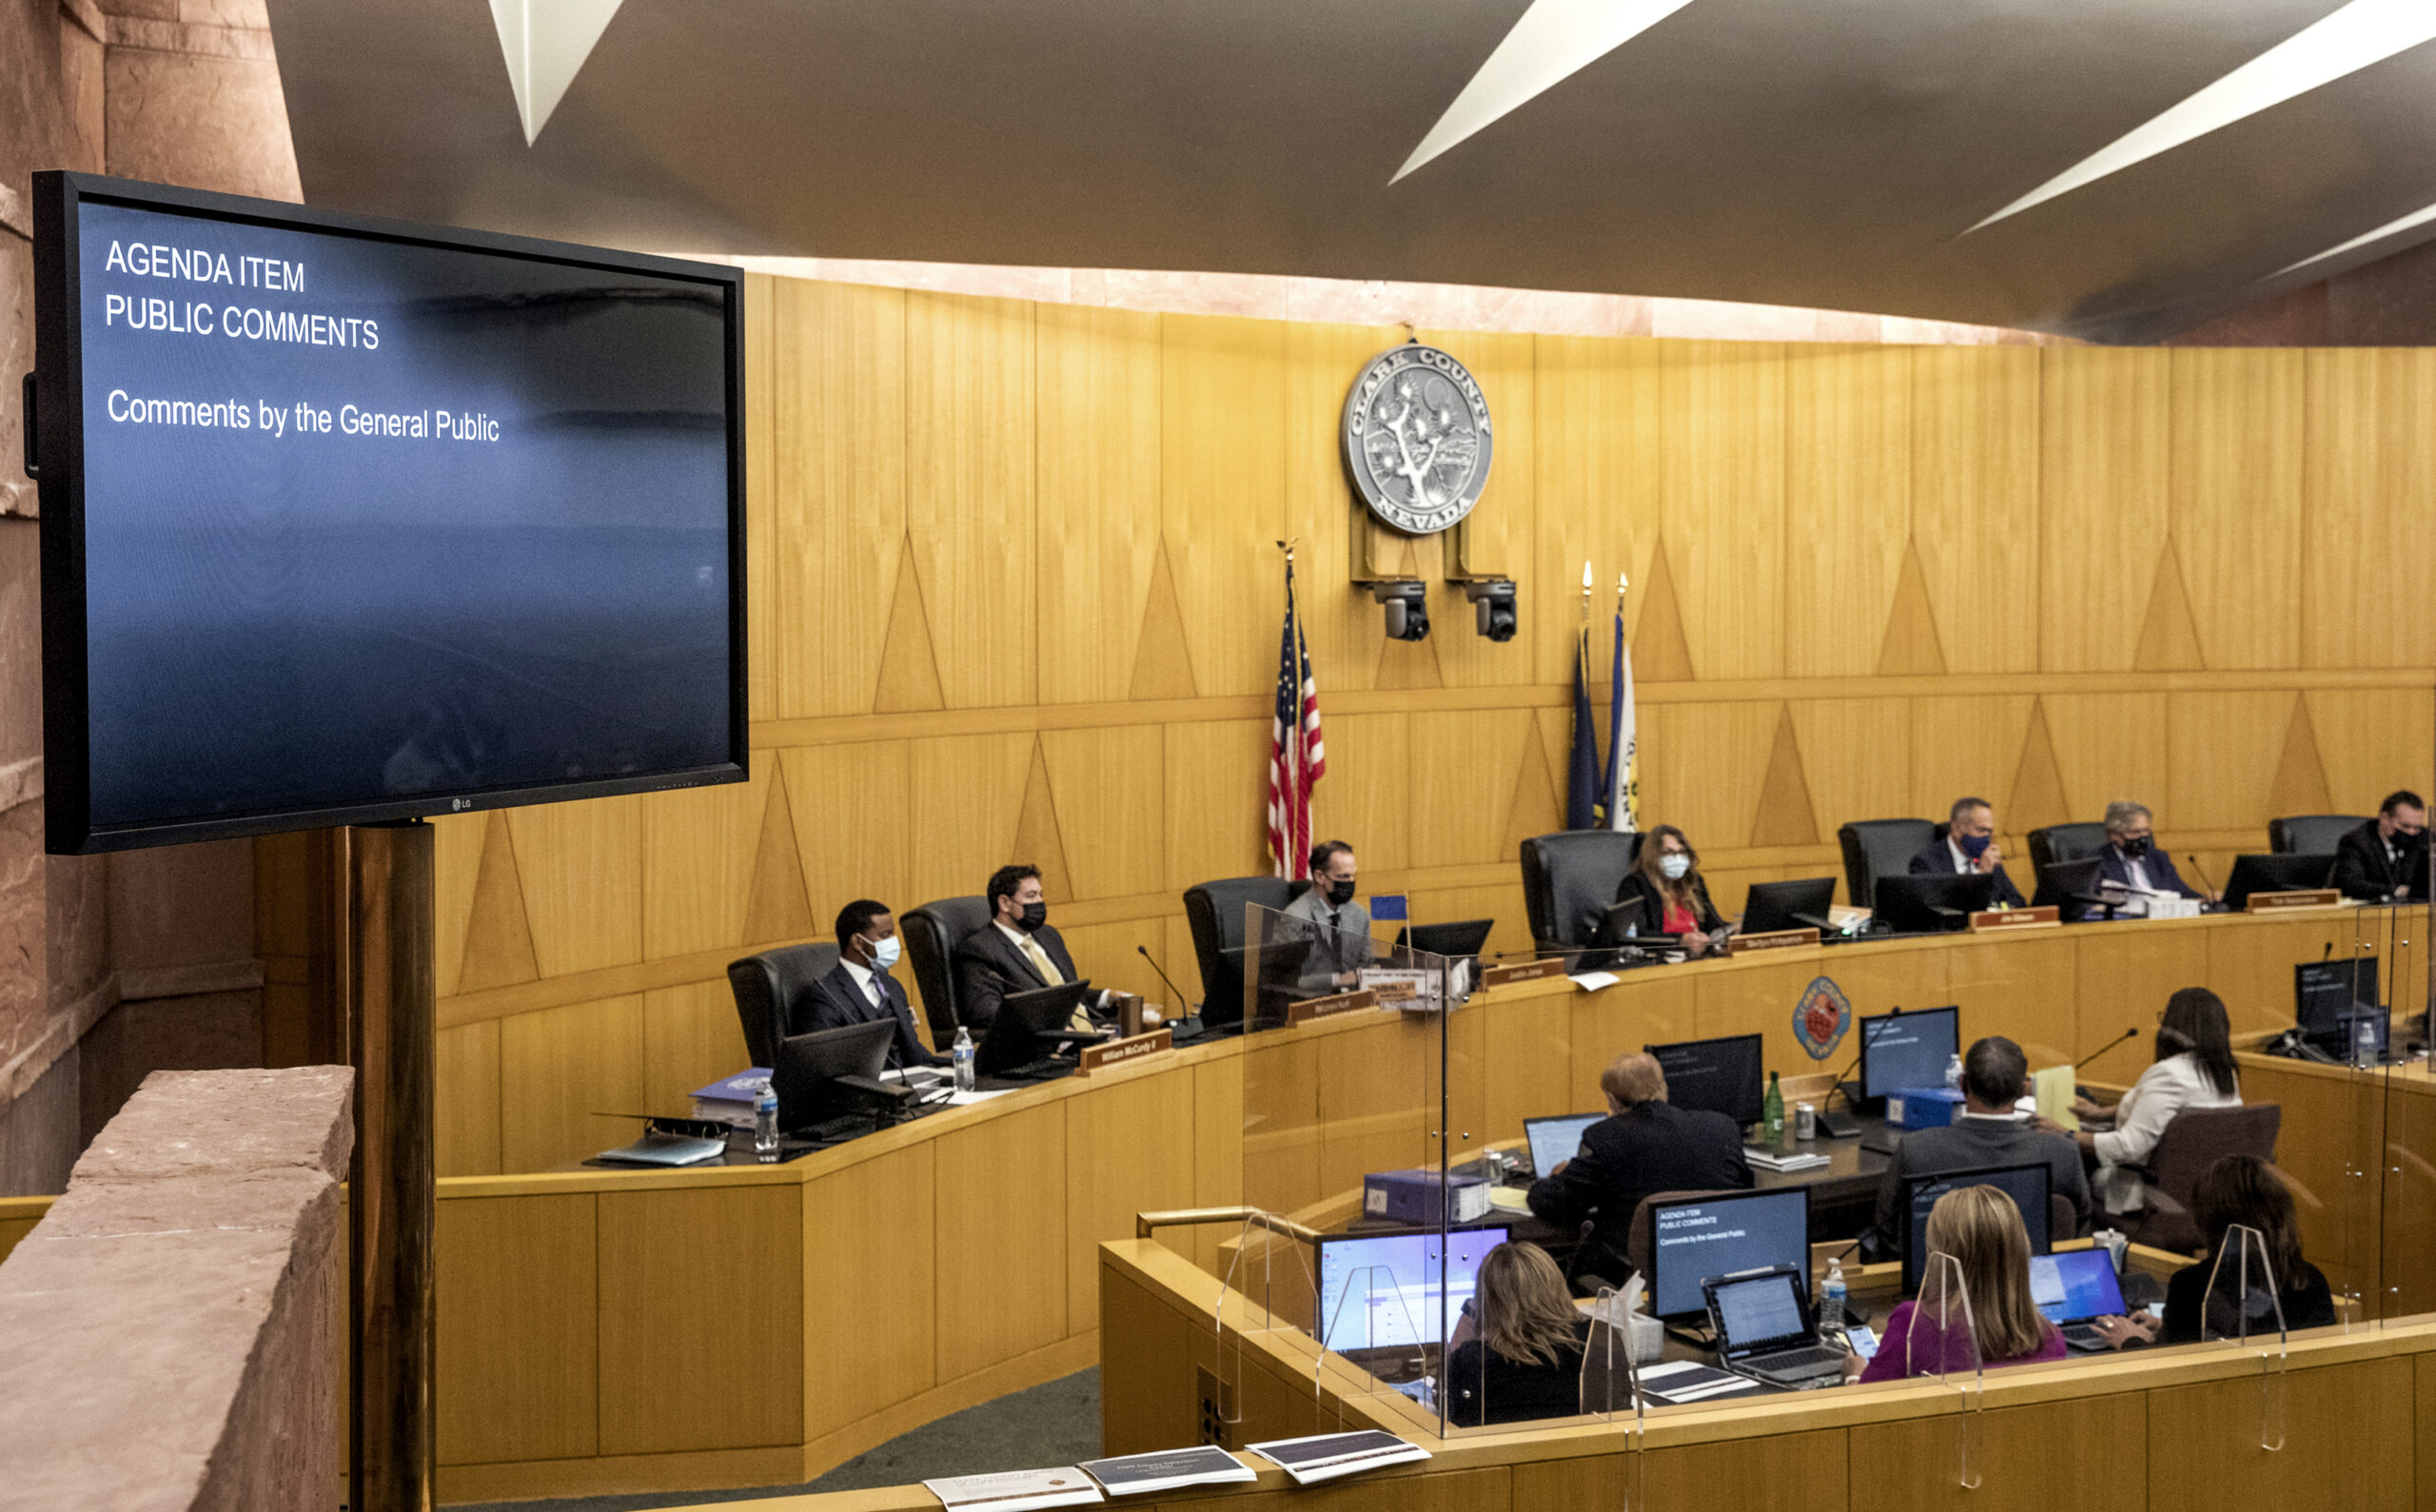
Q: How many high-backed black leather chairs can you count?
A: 7